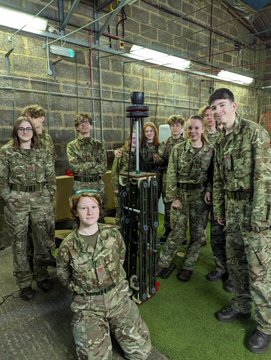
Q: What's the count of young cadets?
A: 10